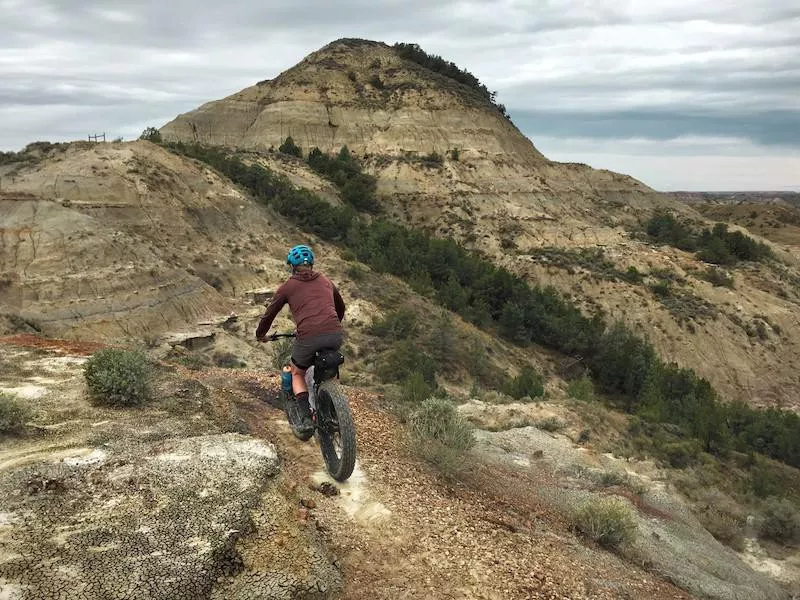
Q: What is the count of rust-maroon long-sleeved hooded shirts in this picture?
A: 1